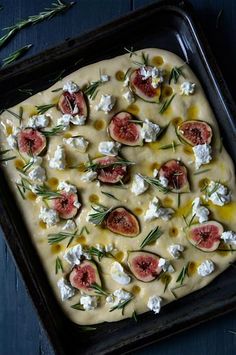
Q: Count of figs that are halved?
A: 12